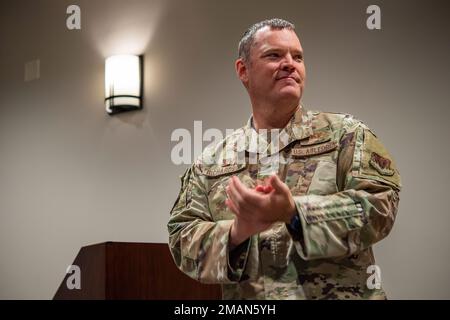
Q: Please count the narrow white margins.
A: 0